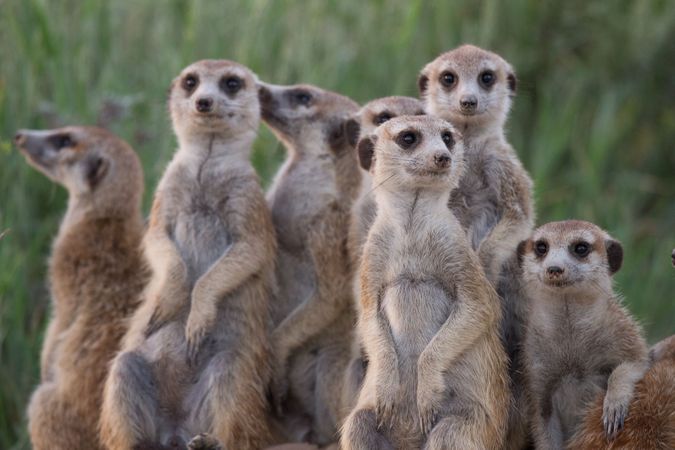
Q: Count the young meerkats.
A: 1